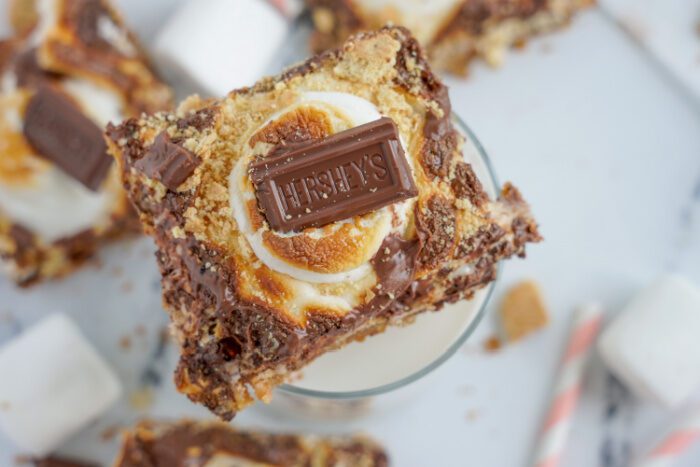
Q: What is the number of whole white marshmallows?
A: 3